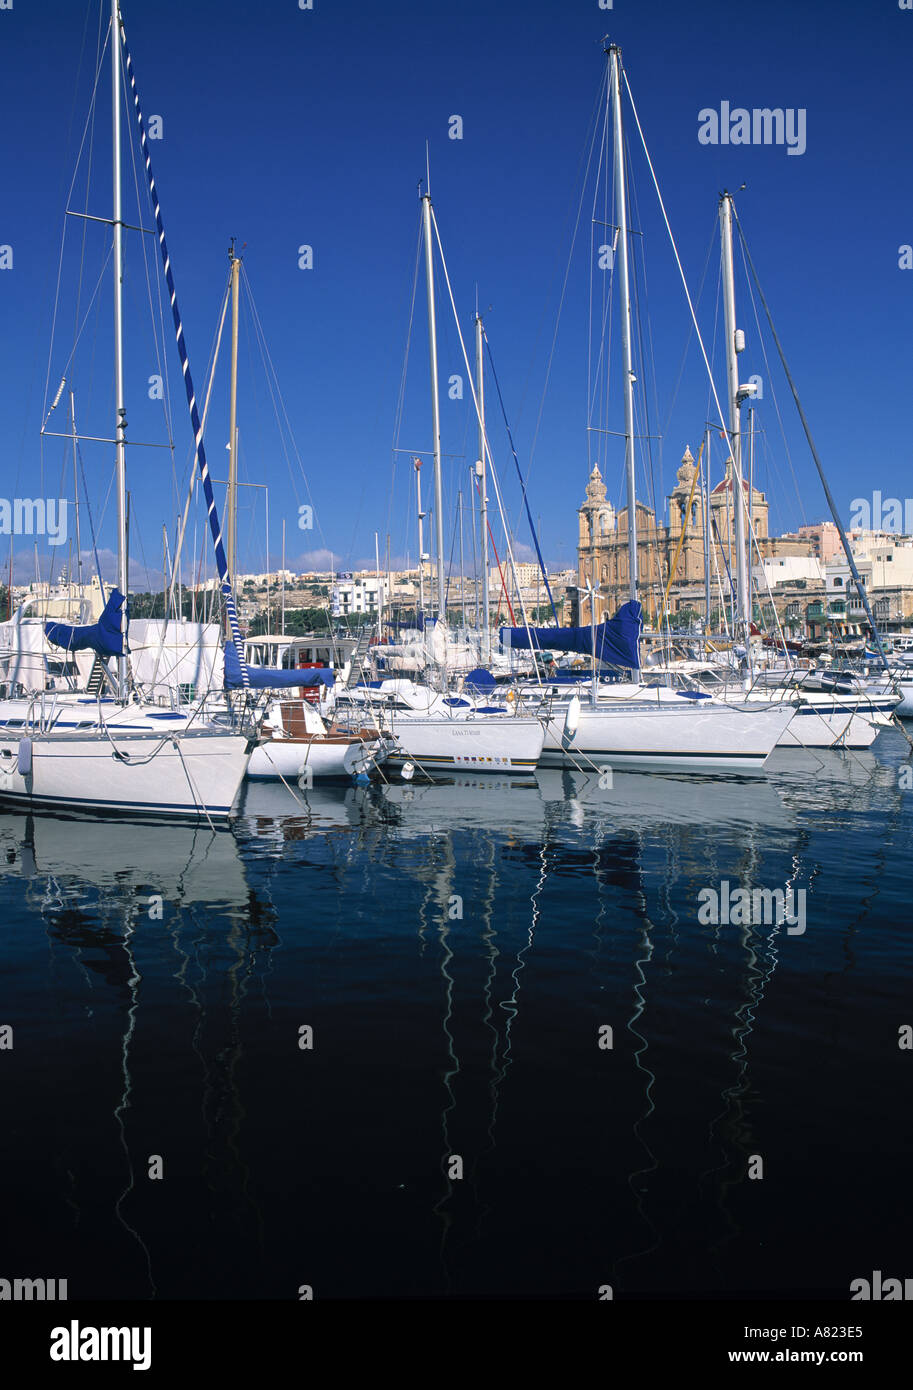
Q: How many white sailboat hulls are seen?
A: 5